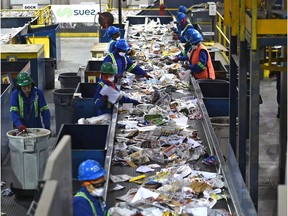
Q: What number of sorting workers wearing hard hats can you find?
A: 9